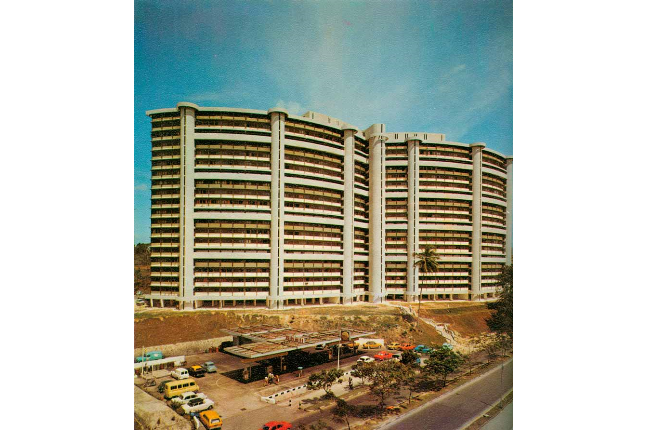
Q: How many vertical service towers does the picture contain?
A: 7